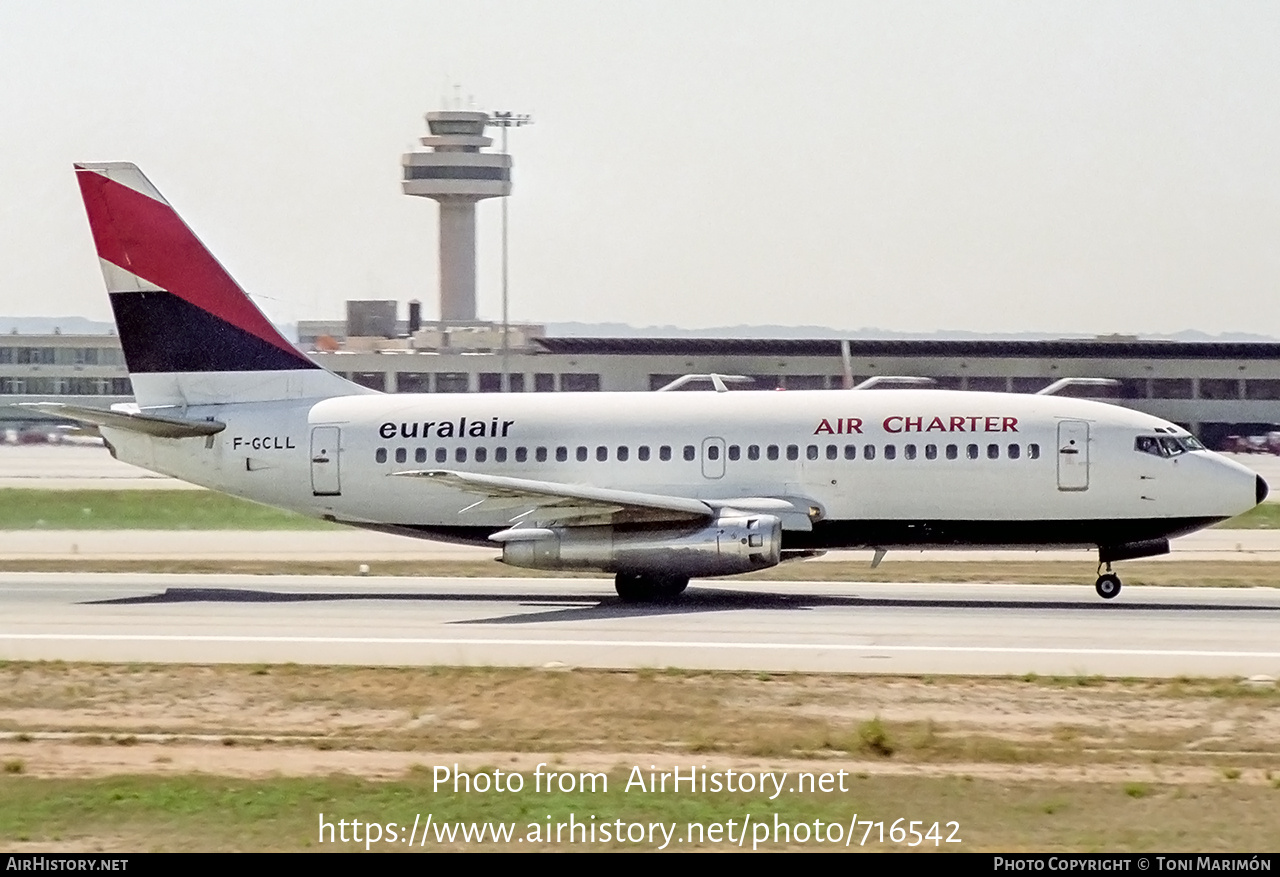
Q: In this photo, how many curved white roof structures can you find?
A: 3